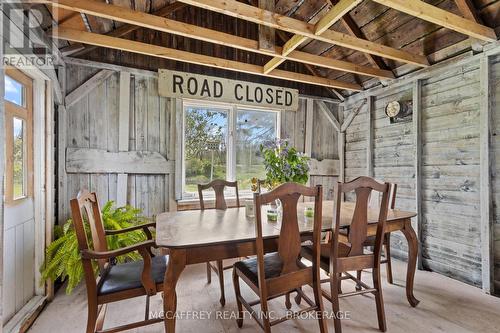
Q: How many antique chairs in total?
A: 6